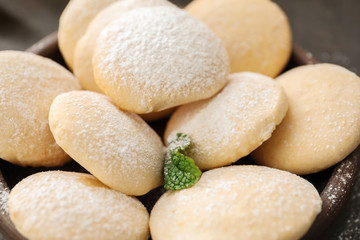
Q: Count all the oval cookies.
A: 10